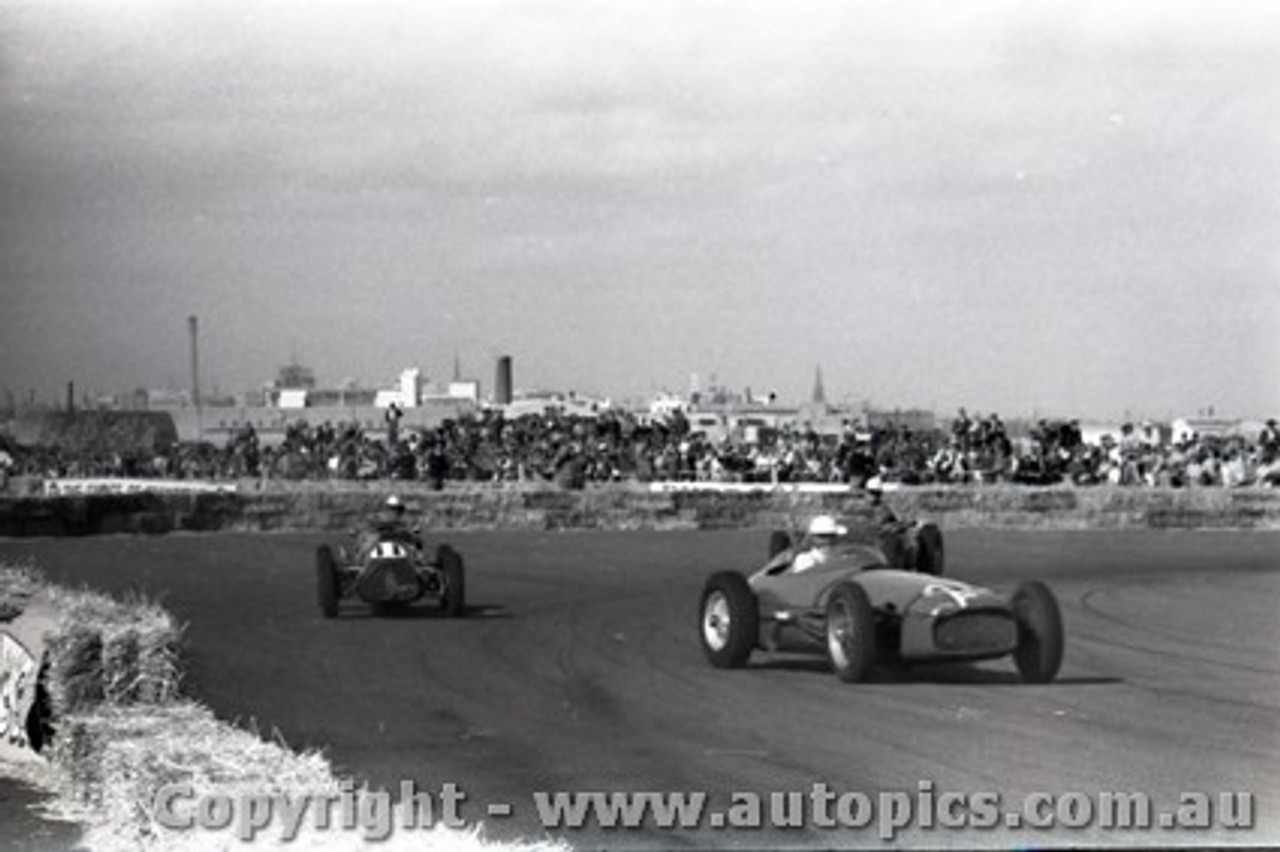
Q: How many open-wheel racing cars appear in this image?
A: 3